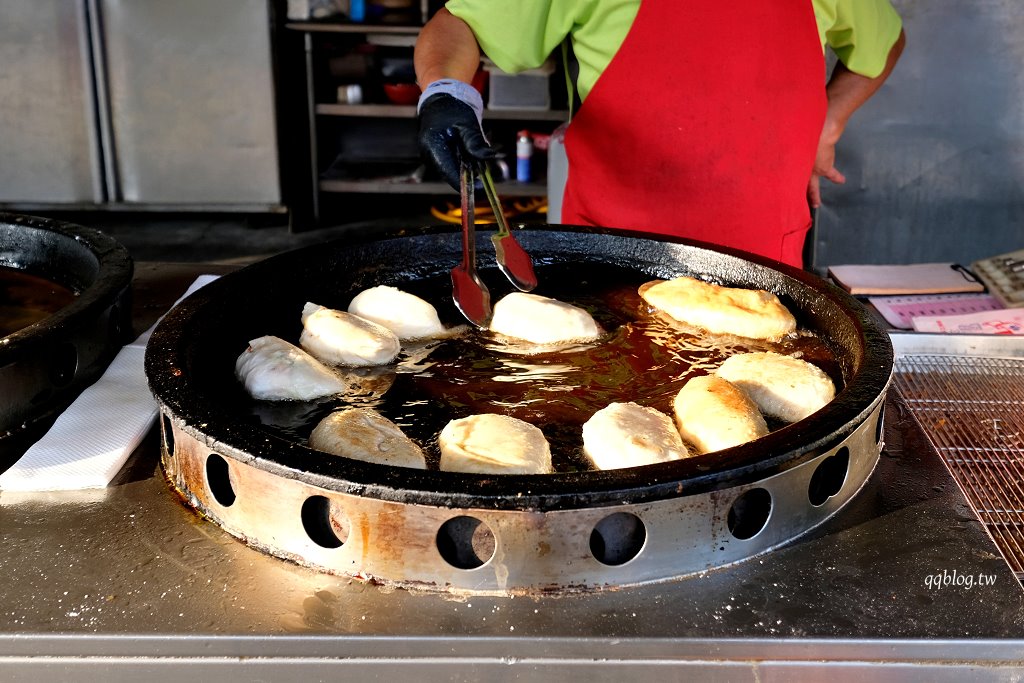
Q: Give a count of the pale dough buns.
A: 10